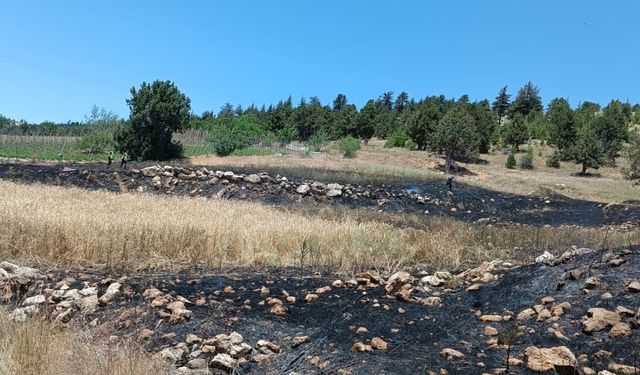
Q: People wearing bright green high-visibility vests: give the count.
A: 2